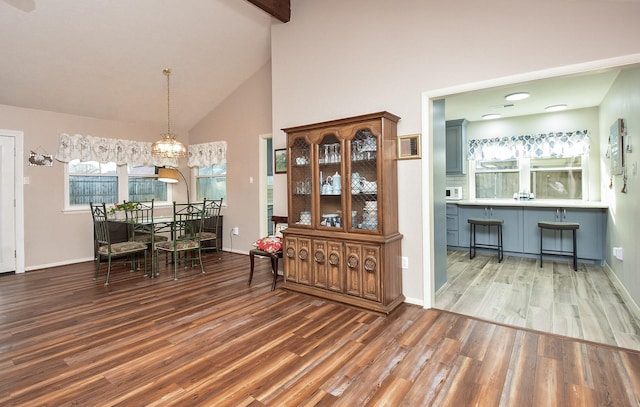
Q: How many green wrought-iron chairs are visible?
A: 4